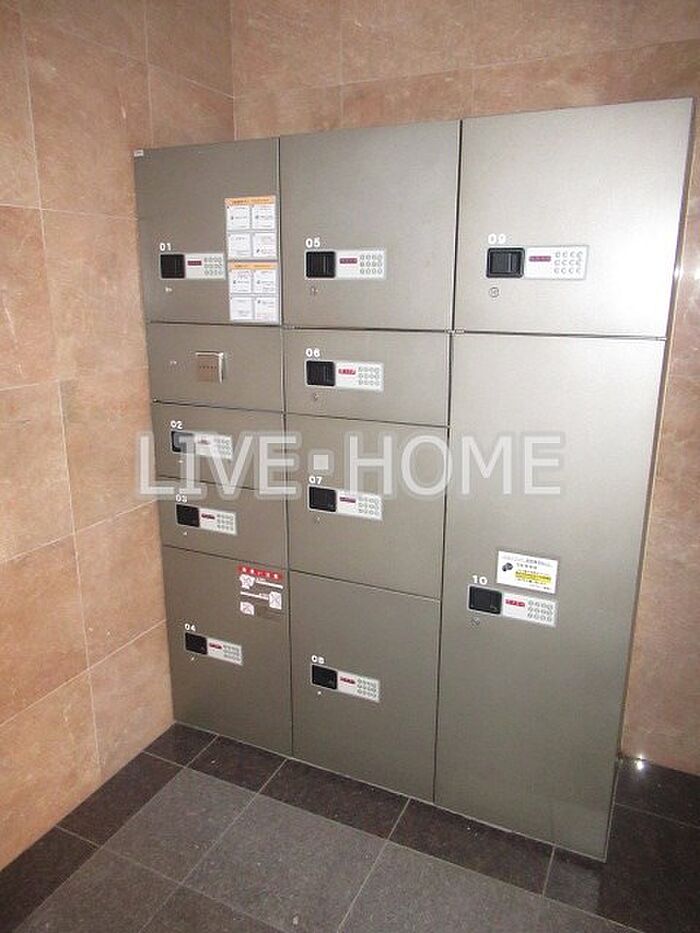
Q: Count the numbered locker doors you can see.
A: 10